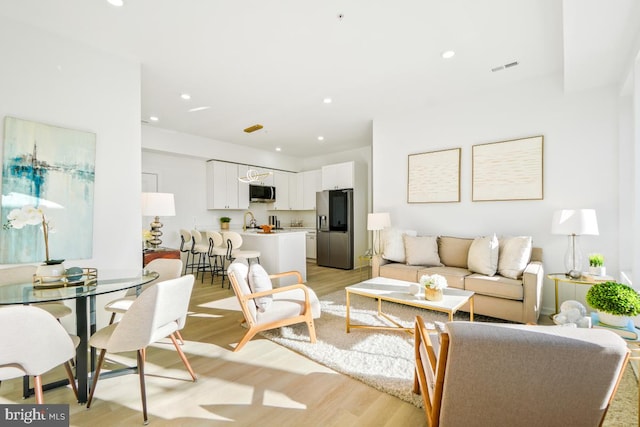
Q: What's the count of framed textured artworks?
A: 2